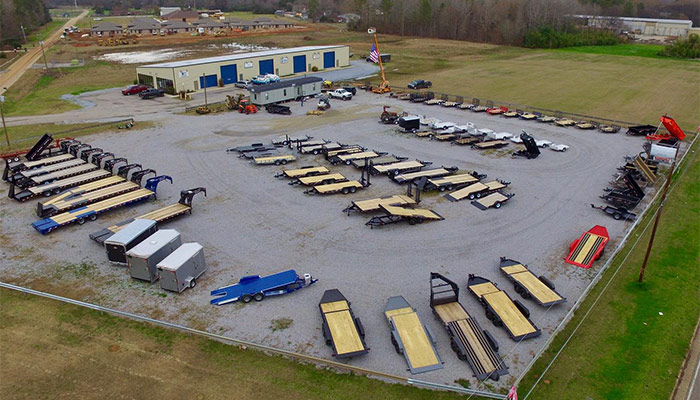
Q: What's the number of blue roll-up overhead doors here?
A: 5